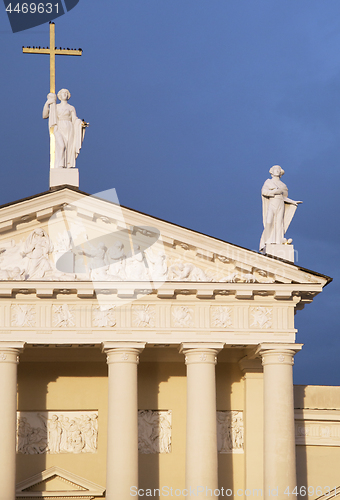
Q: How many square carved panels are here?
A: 7